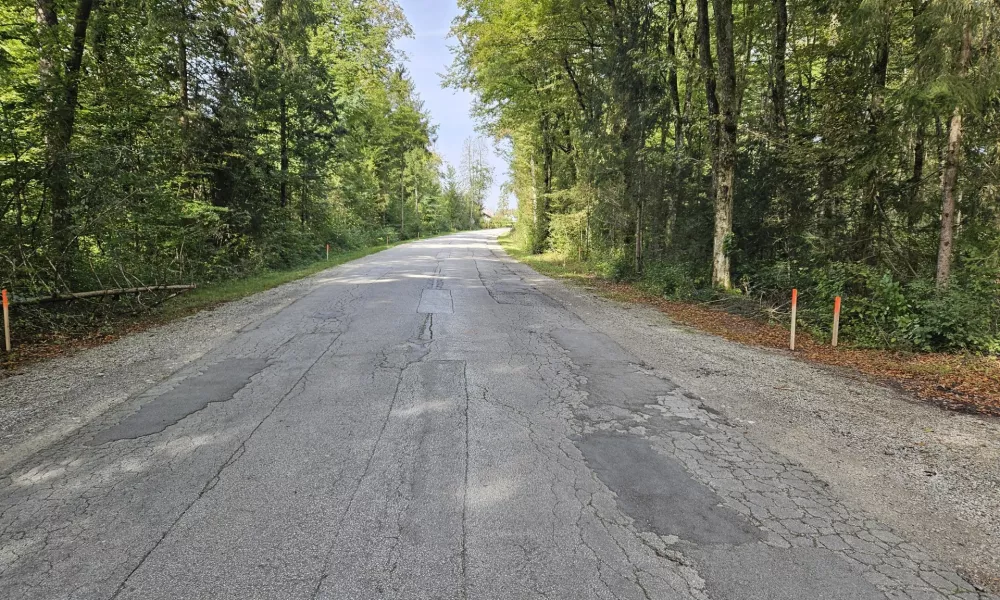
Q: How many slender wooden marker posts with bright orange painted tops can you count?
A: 4